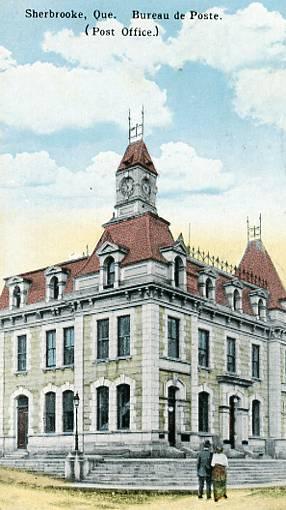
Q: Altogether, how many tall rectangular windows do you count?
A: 9